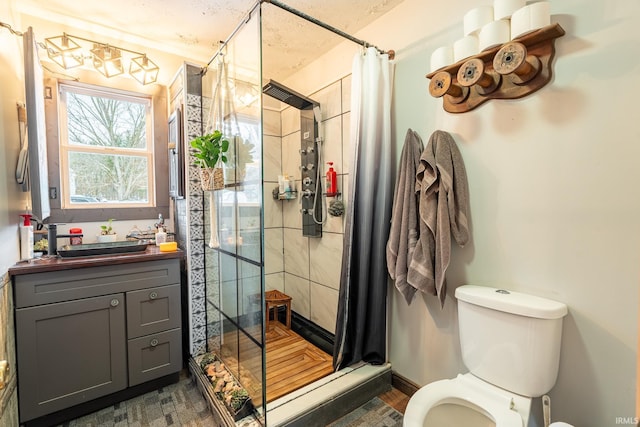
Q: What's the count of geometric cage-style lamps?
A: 3